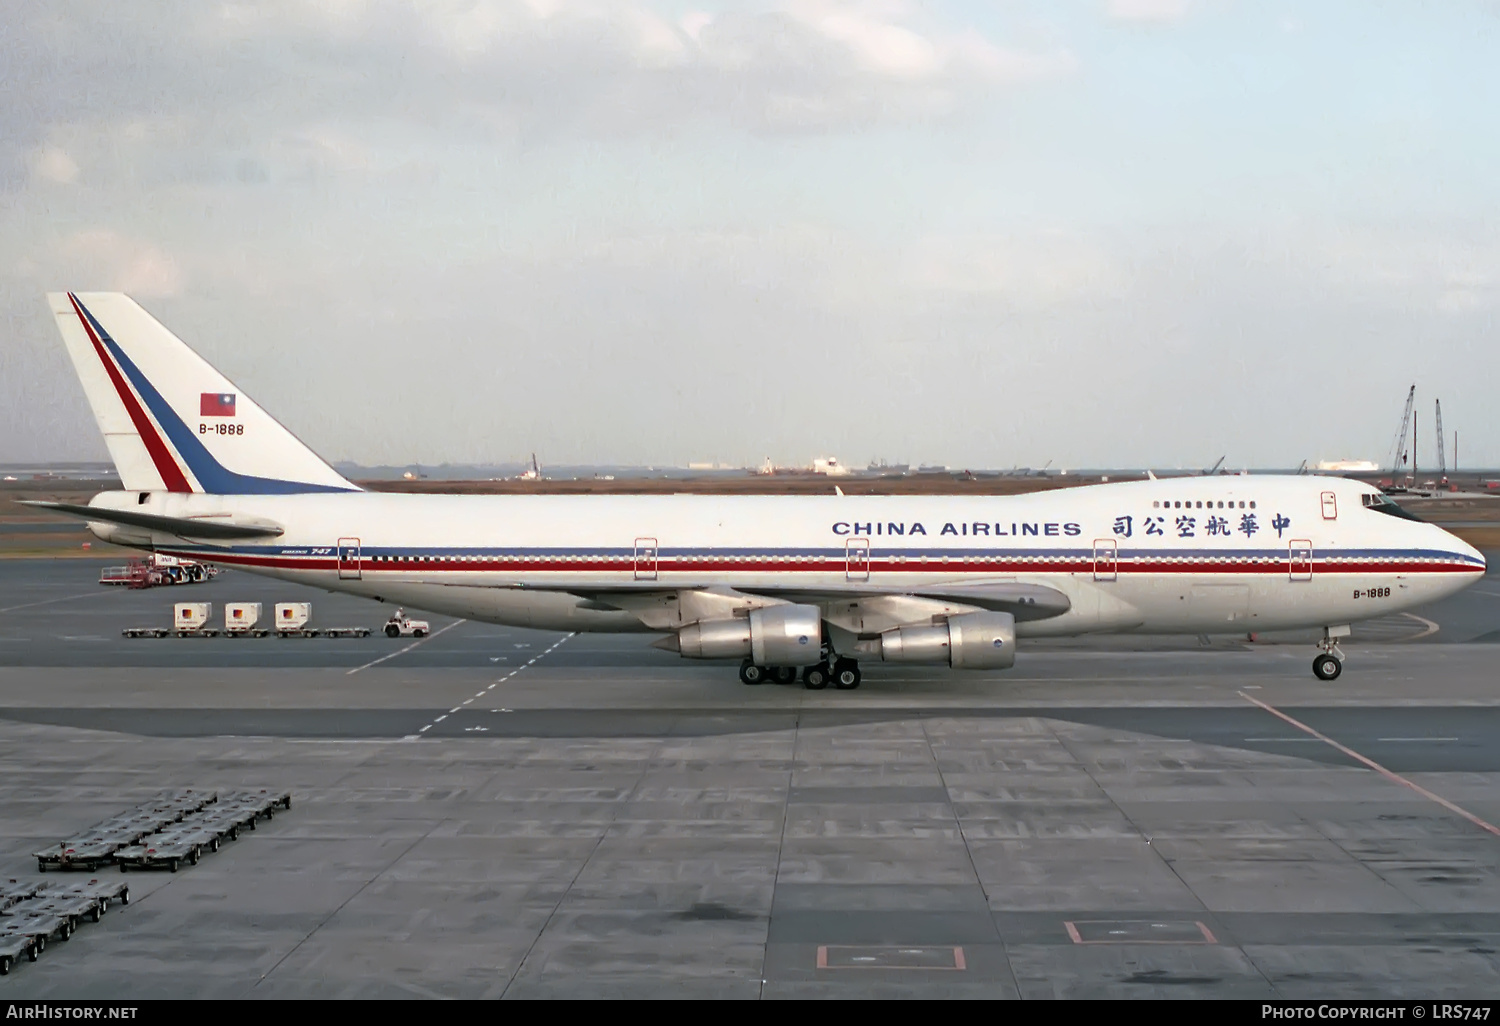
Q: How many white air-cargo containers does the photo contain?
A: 3